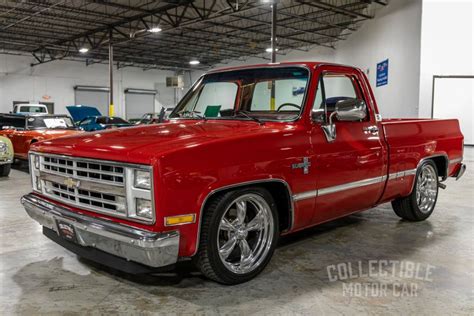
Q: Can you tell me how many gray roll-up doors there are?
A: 2